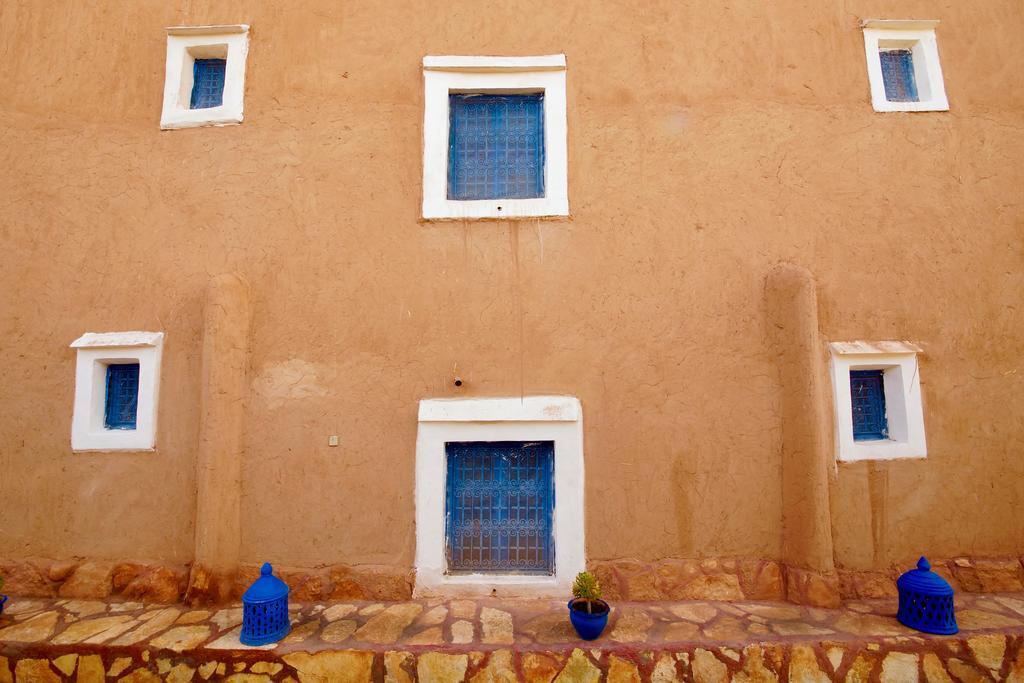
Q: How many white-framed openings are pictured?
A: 6